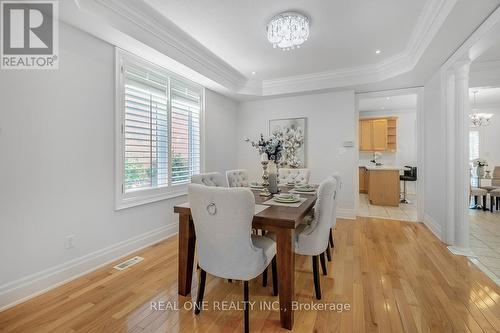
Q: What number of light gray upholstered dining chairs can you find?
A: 6